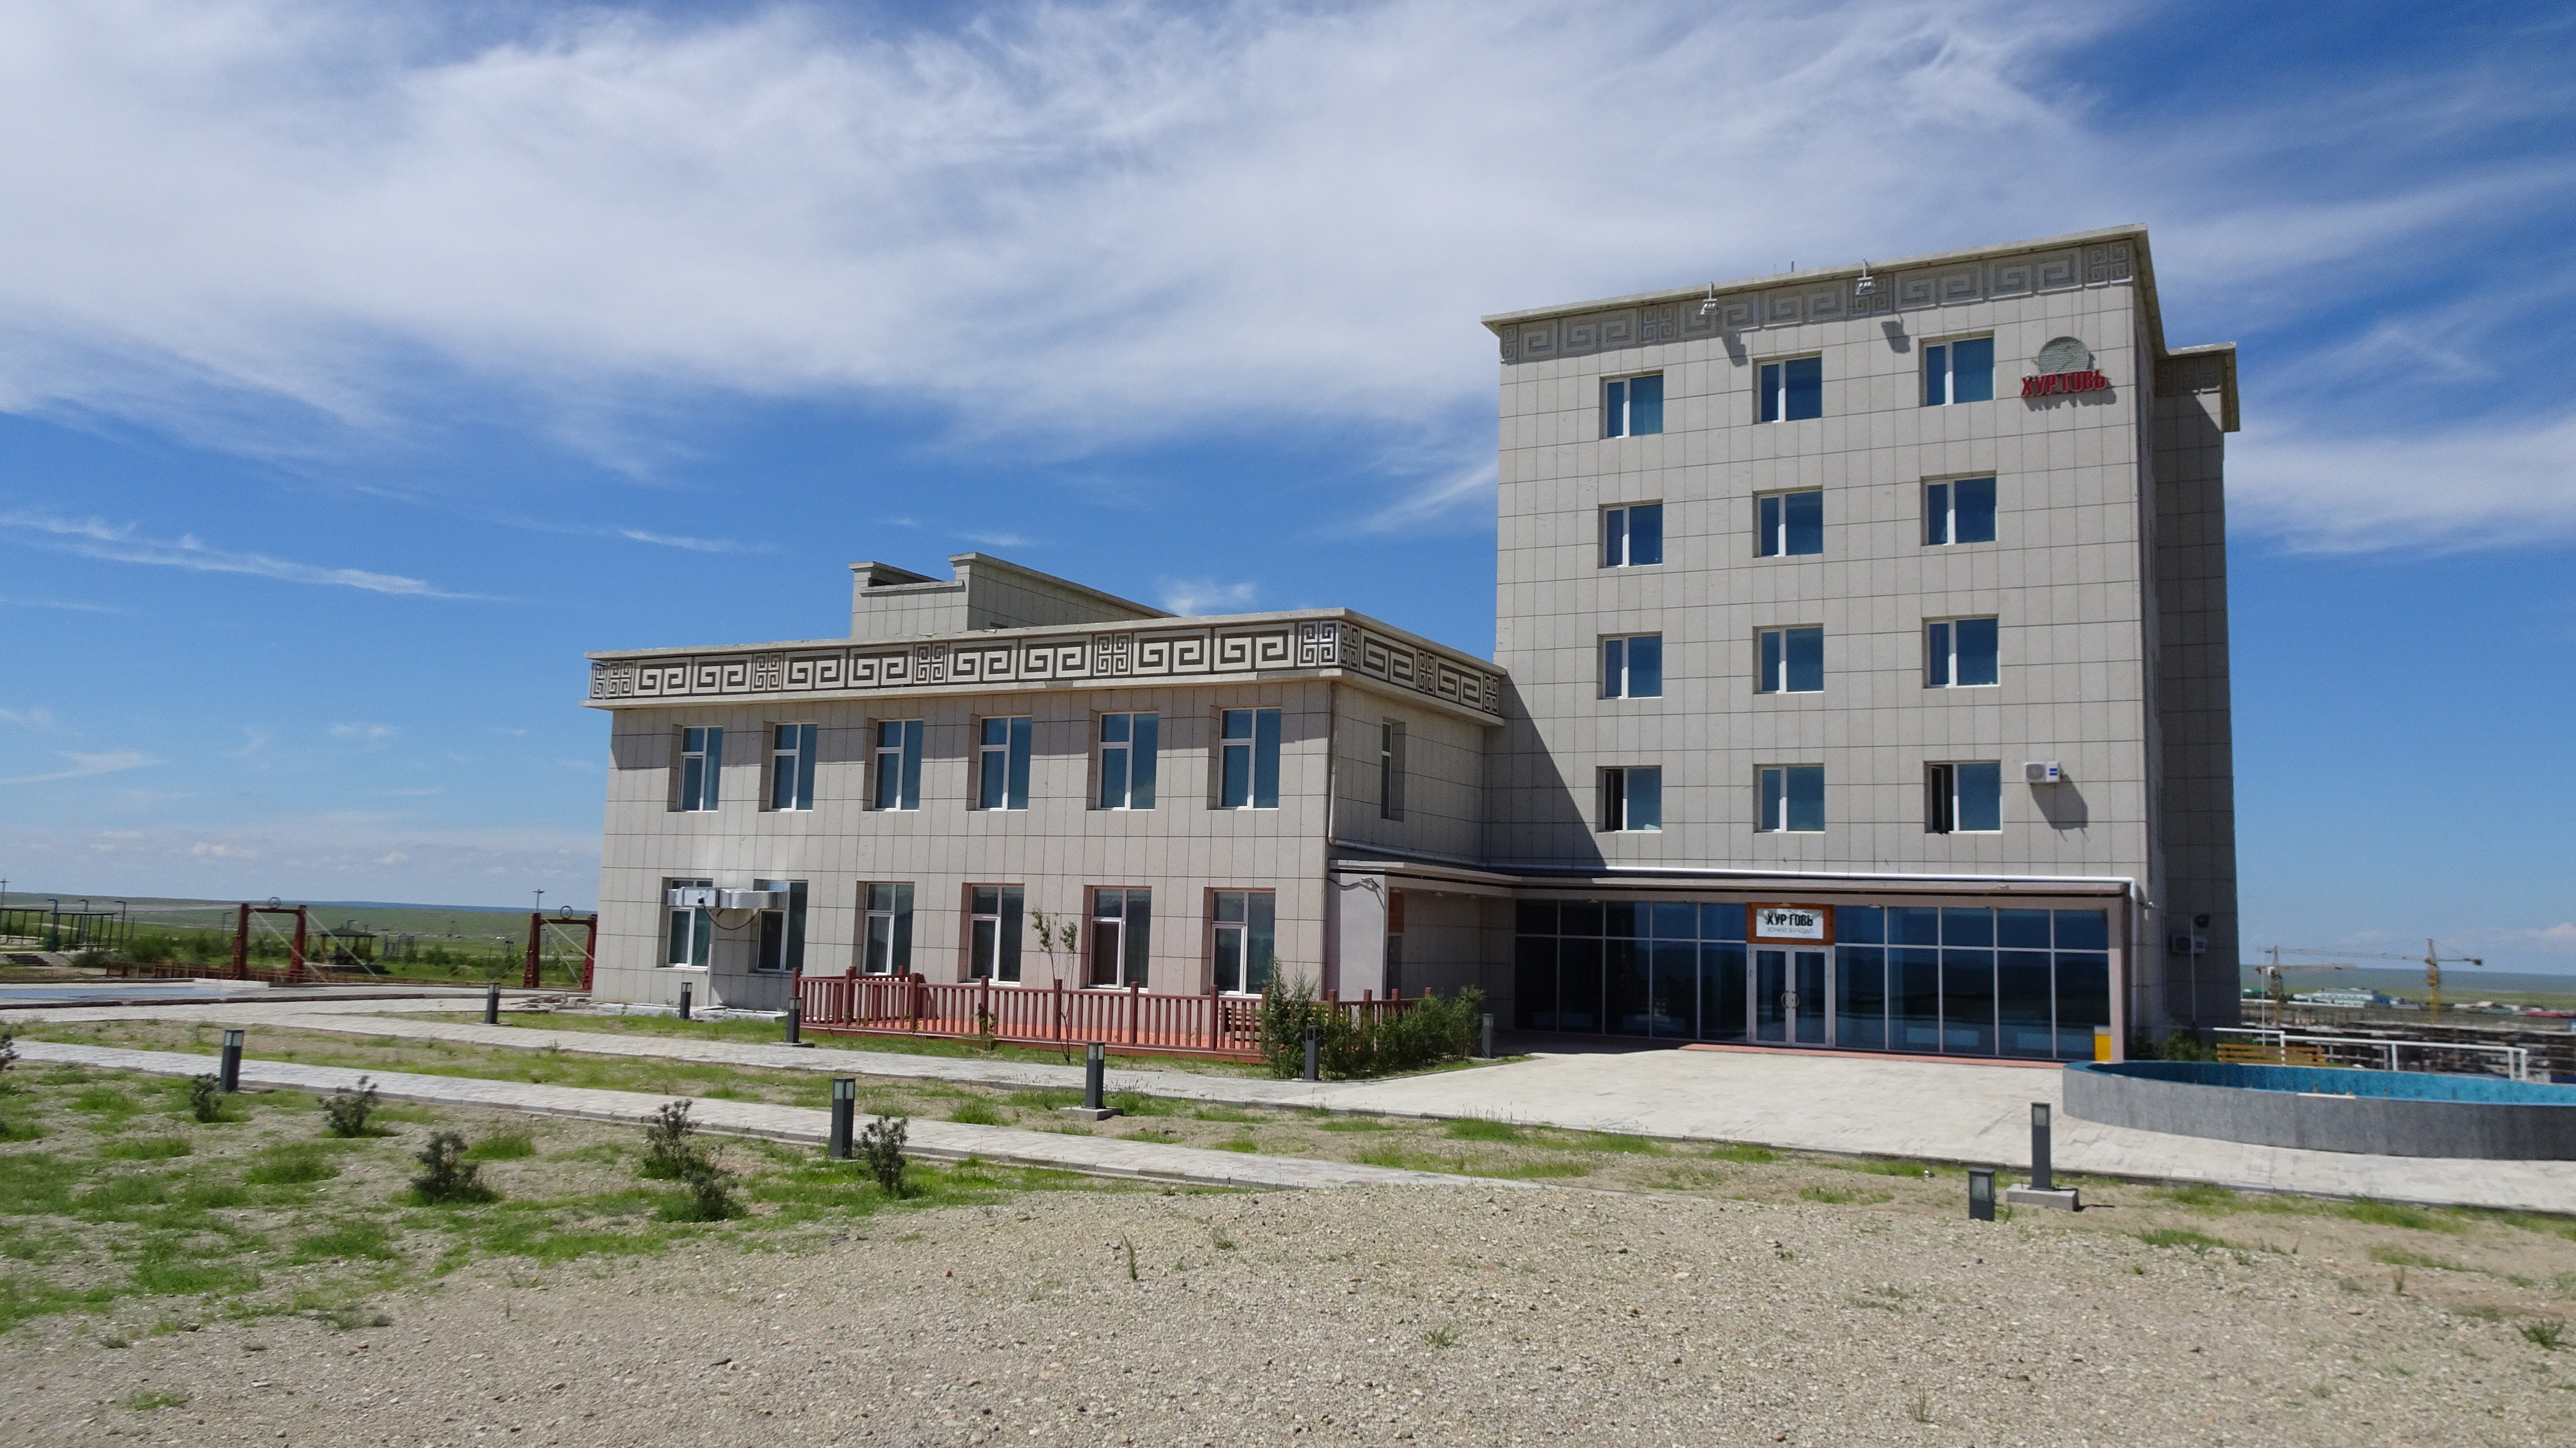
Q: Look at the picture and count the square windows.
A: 12